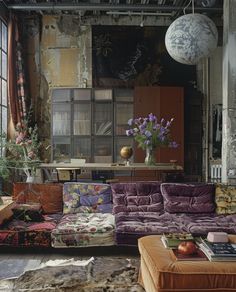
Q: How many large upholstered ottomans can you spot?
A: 1